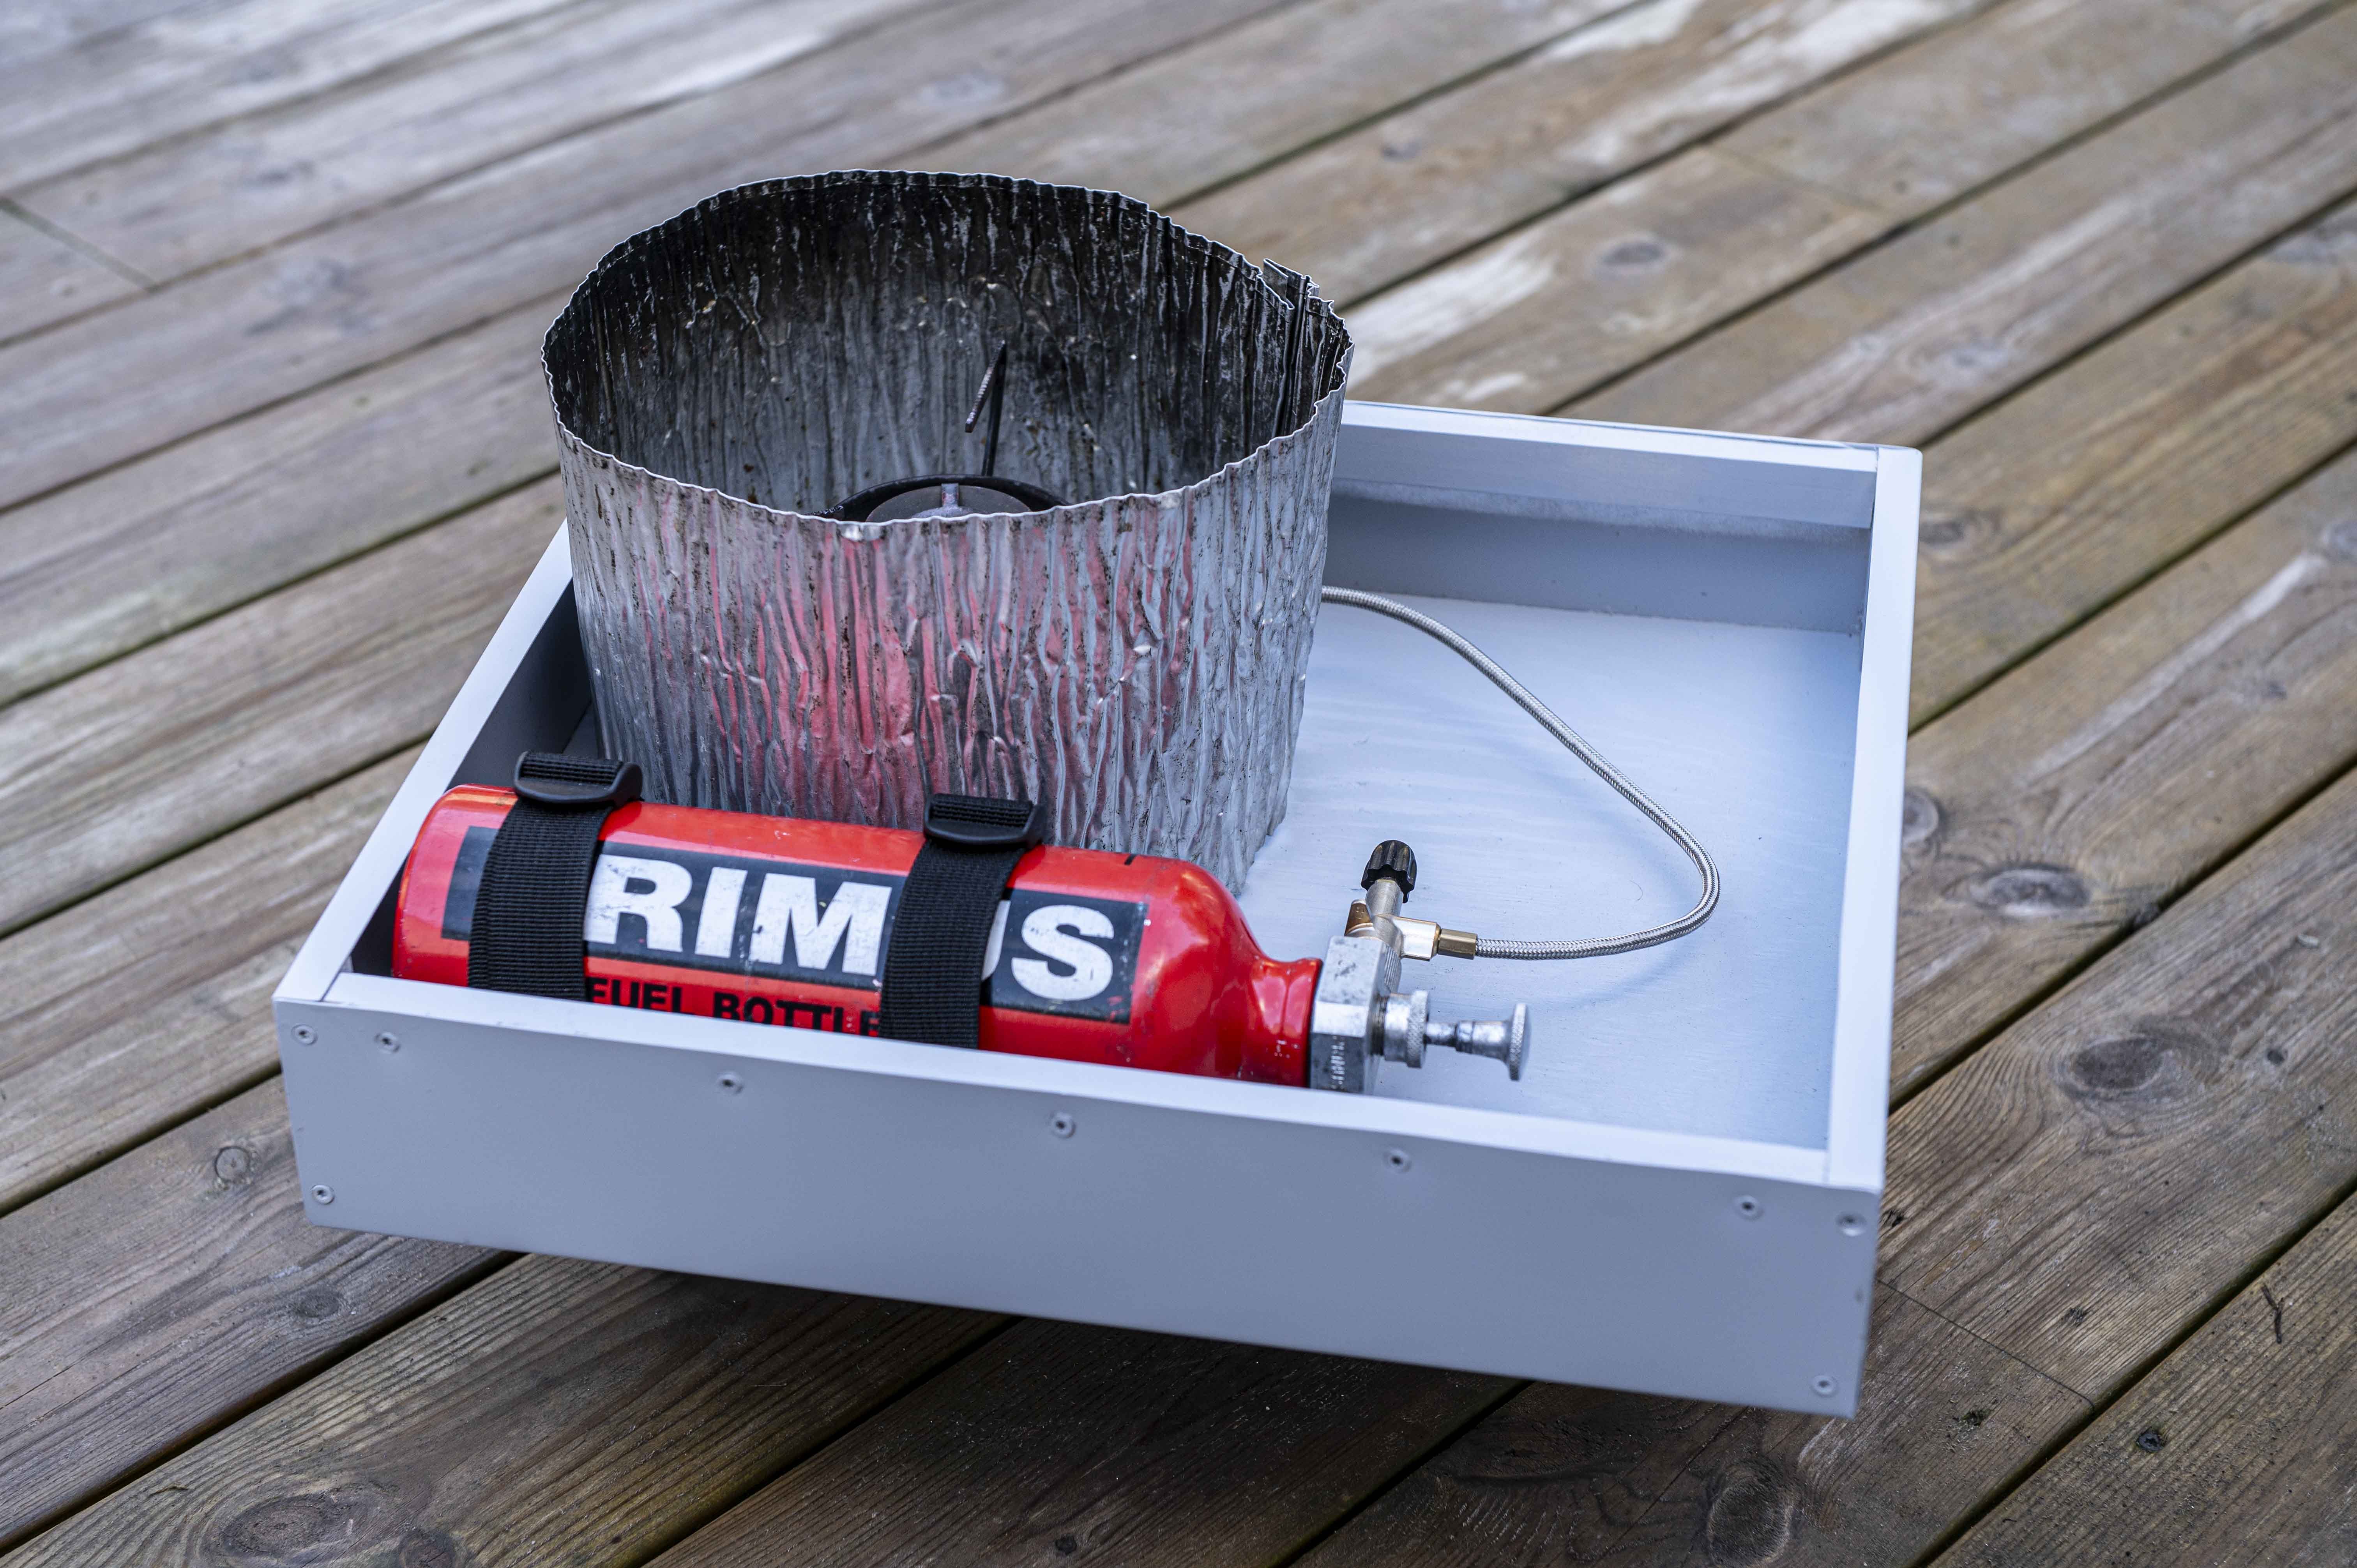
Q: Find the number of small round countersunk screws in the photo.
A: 9